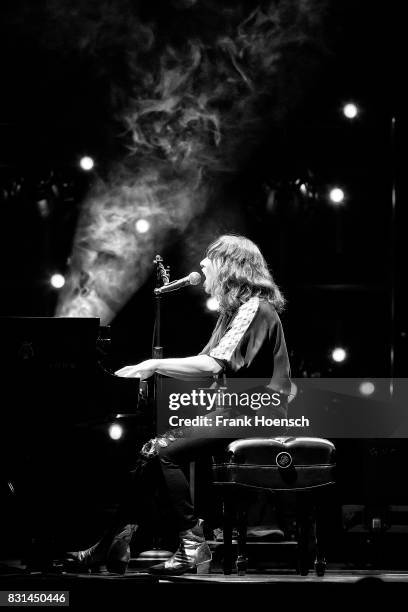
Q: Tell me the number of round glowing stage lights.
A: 9